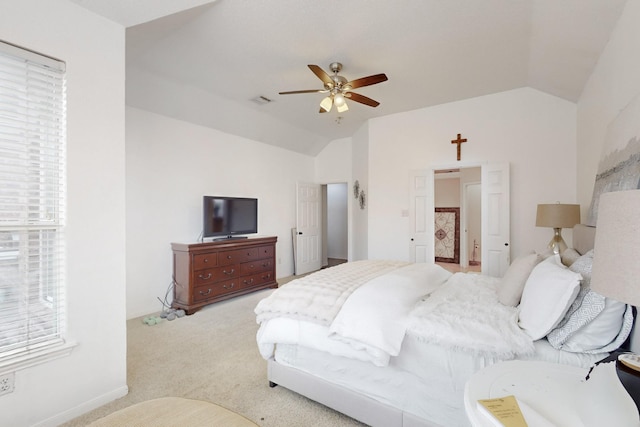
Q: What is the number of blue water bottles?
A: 0